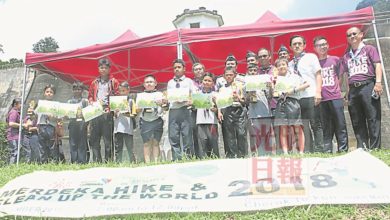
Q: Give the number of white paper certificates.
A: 10